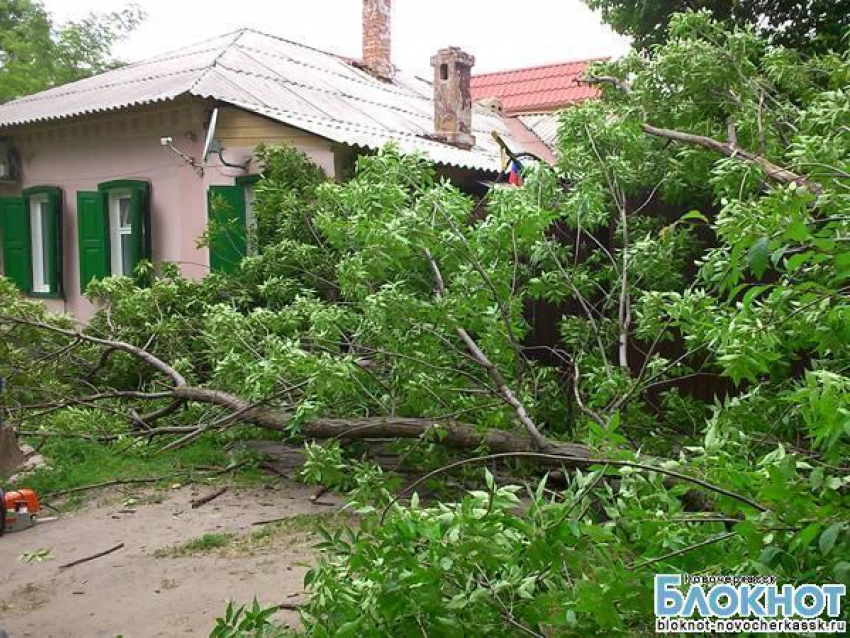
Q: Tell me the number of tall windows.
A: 3